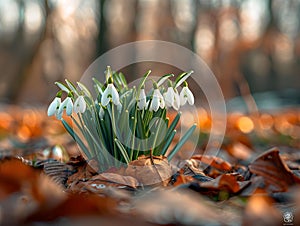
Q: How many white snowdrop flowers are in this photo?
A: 8